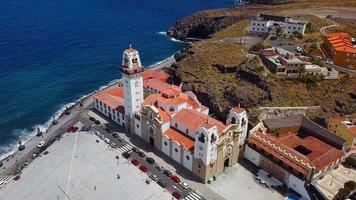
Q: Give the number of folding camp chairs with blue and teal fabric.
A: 0